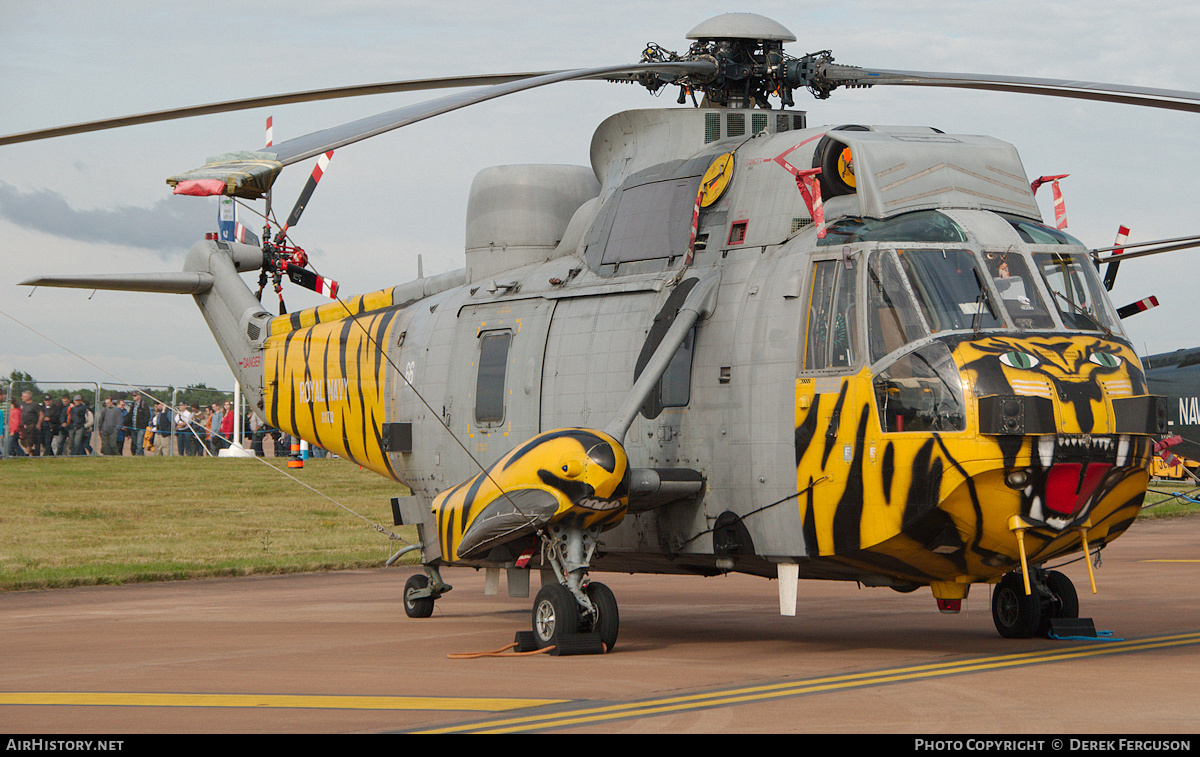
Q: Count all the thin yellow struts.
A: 2